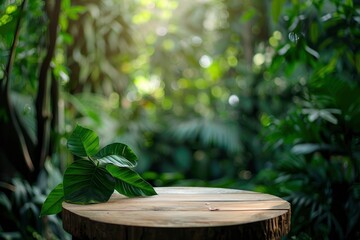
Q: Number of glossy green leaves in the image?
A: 5